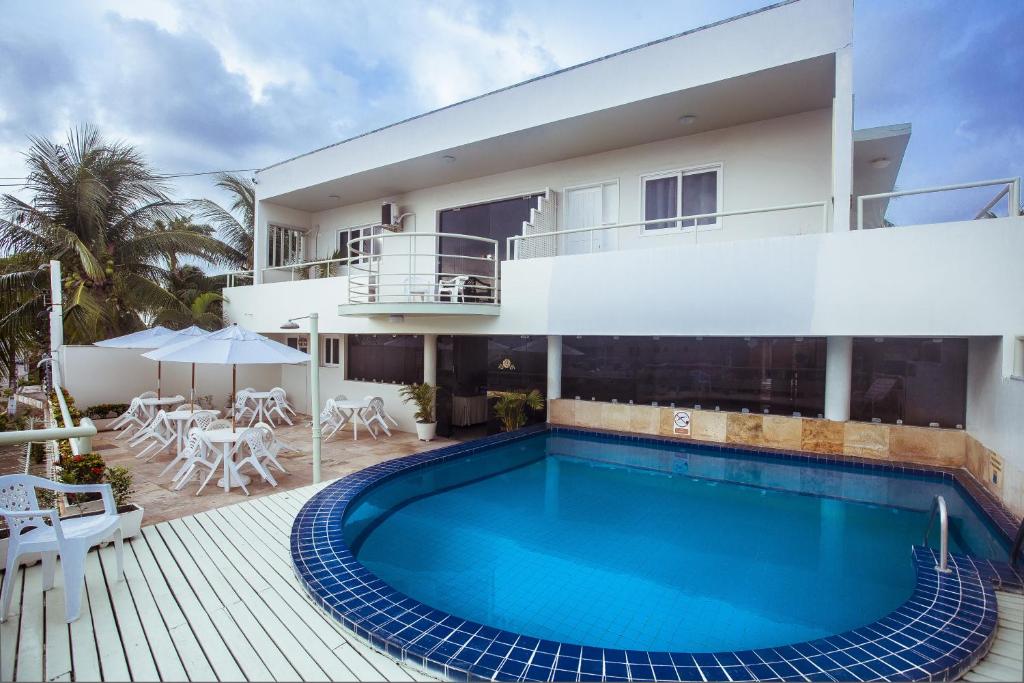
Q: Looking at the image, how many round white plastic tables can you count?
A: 5